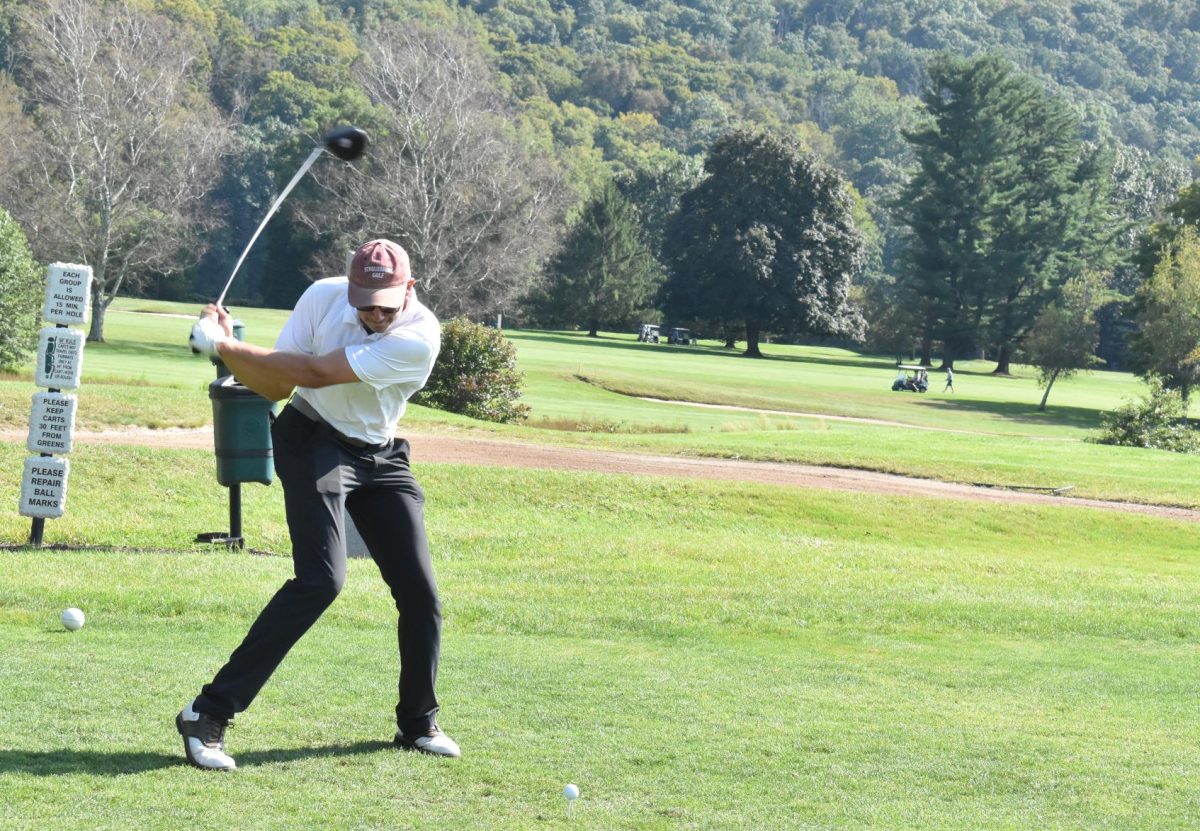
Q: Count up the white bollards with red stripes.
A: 0